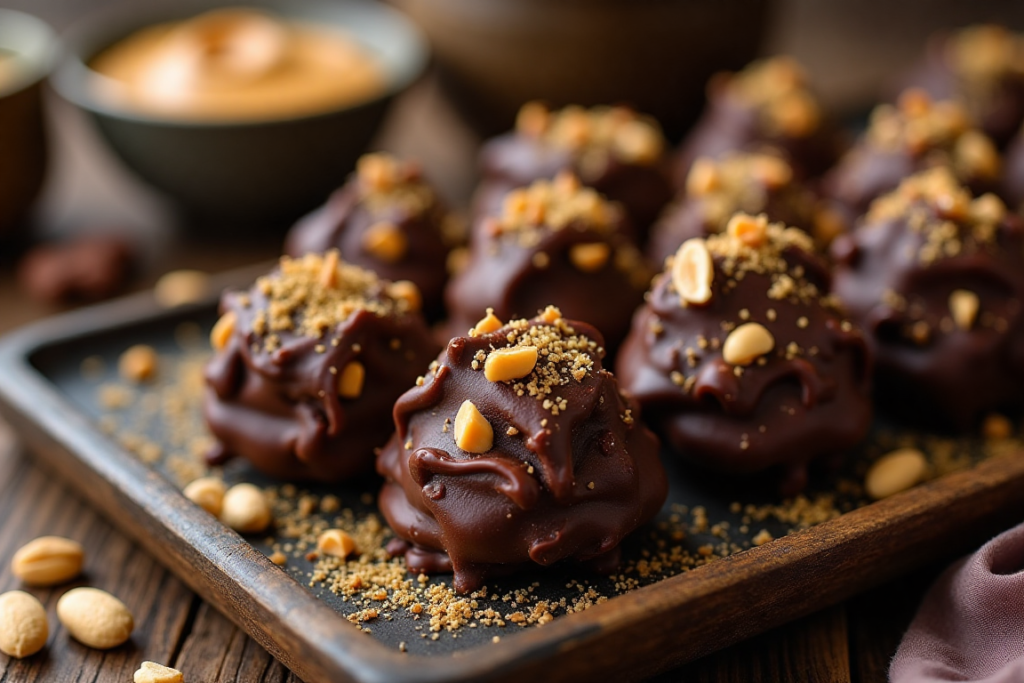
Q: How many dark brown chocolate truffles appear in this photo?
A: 11